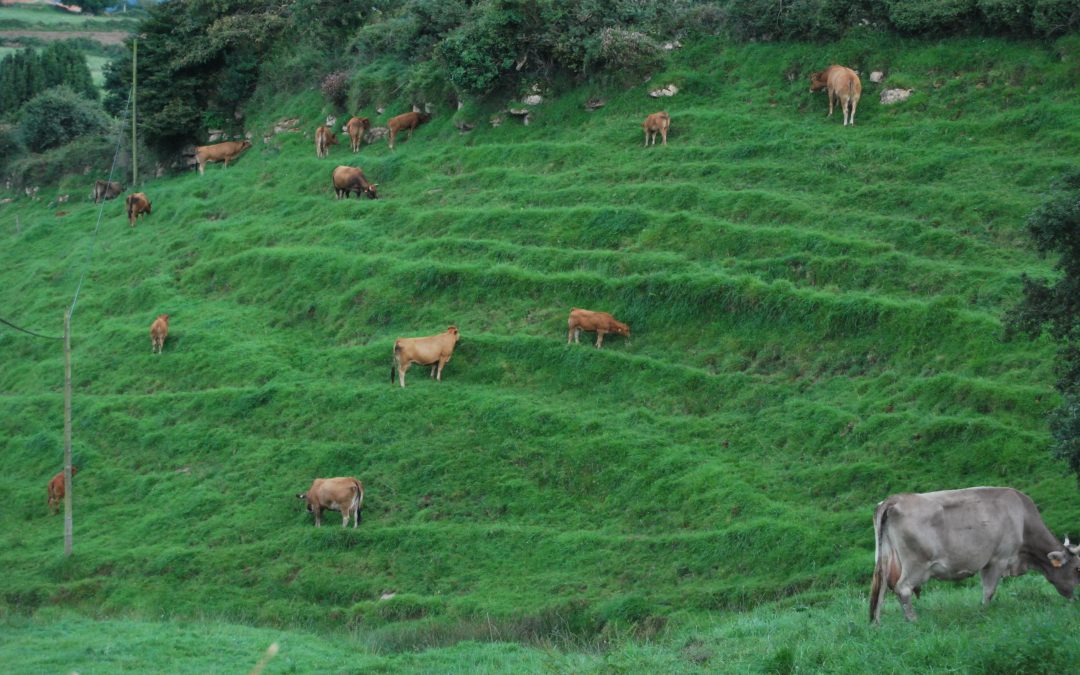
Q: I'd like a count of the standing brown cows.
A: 13